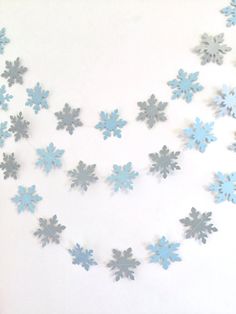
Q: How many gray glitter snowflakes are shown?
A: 11